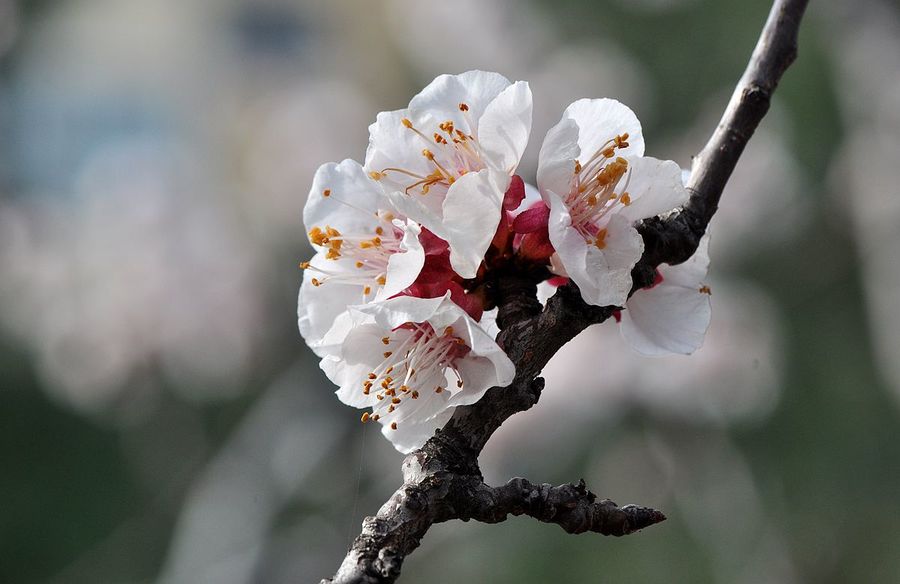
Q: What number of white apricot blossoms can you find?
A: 5